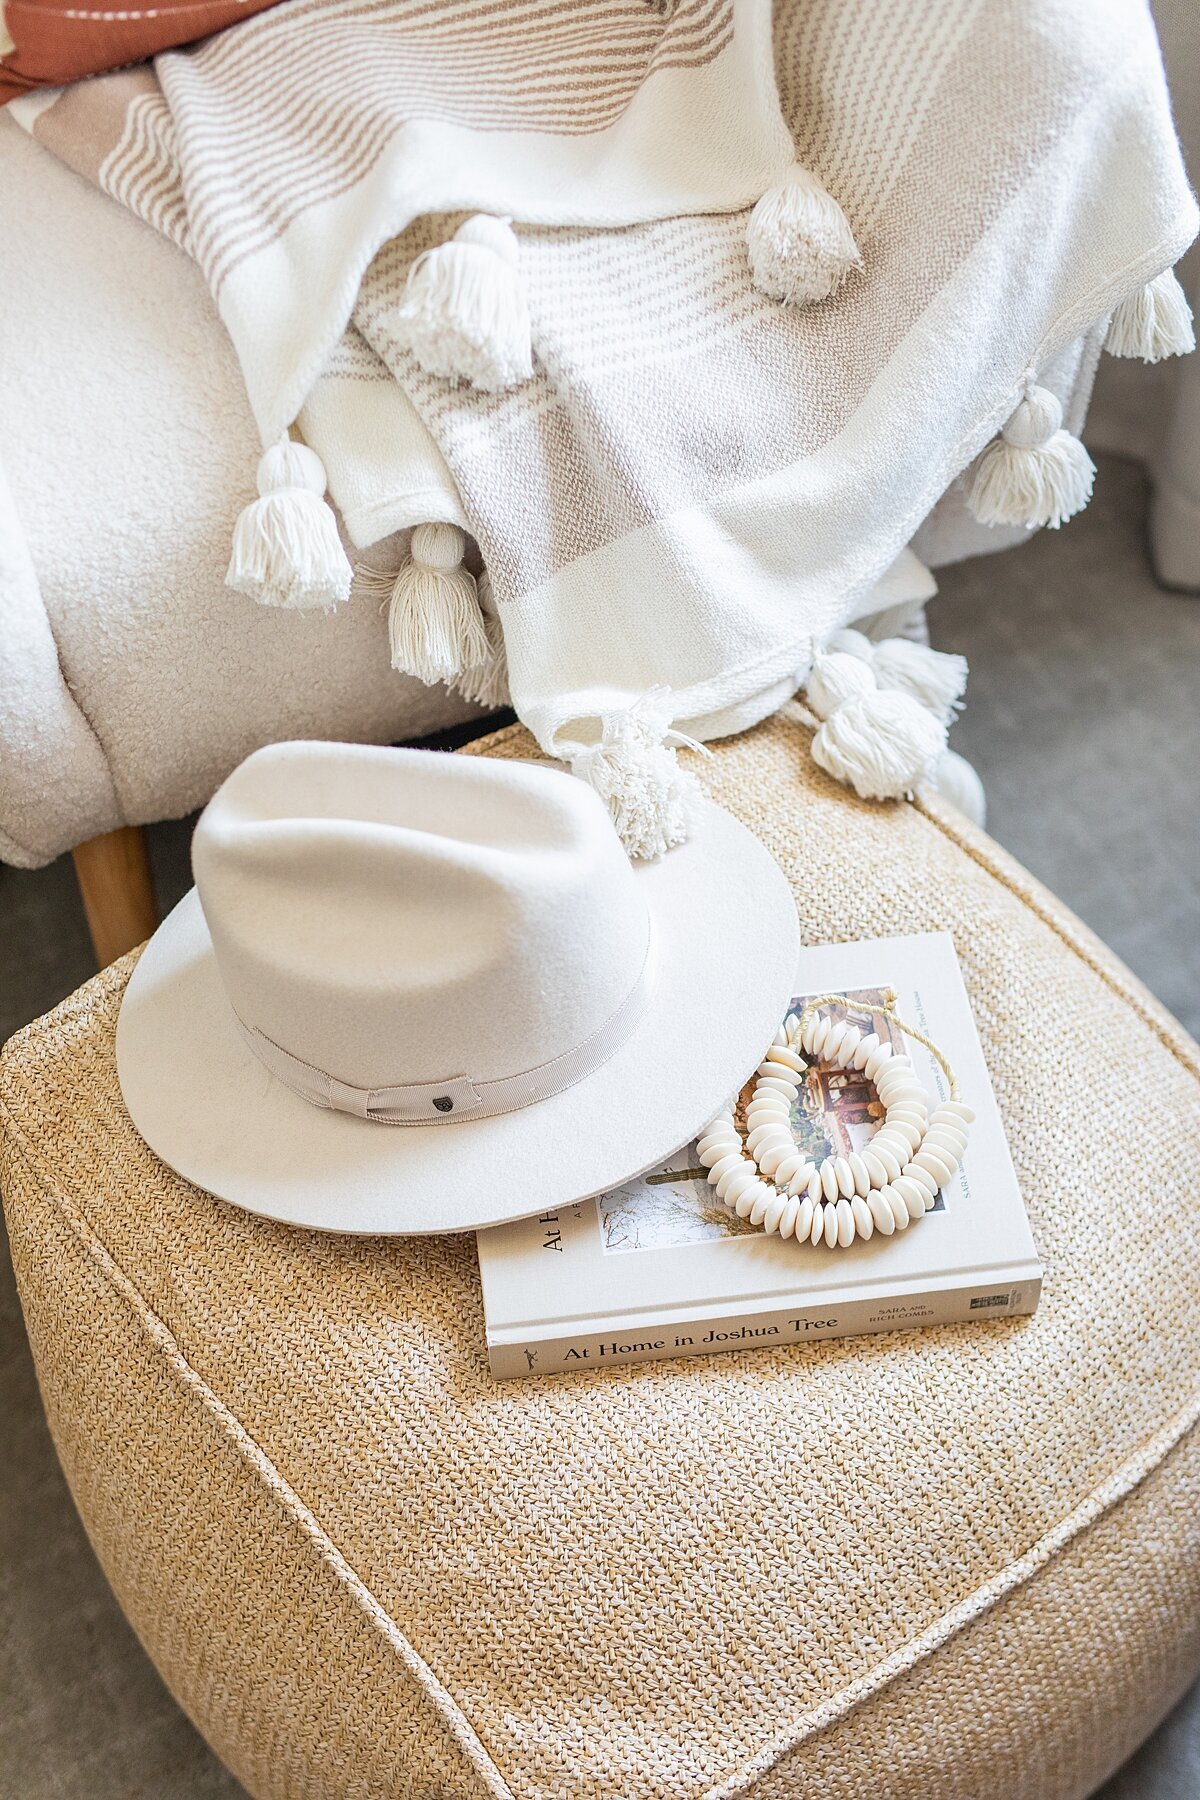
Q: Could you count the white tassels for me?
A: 10